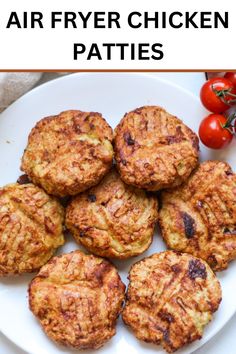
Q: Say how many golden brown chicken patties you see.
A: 7